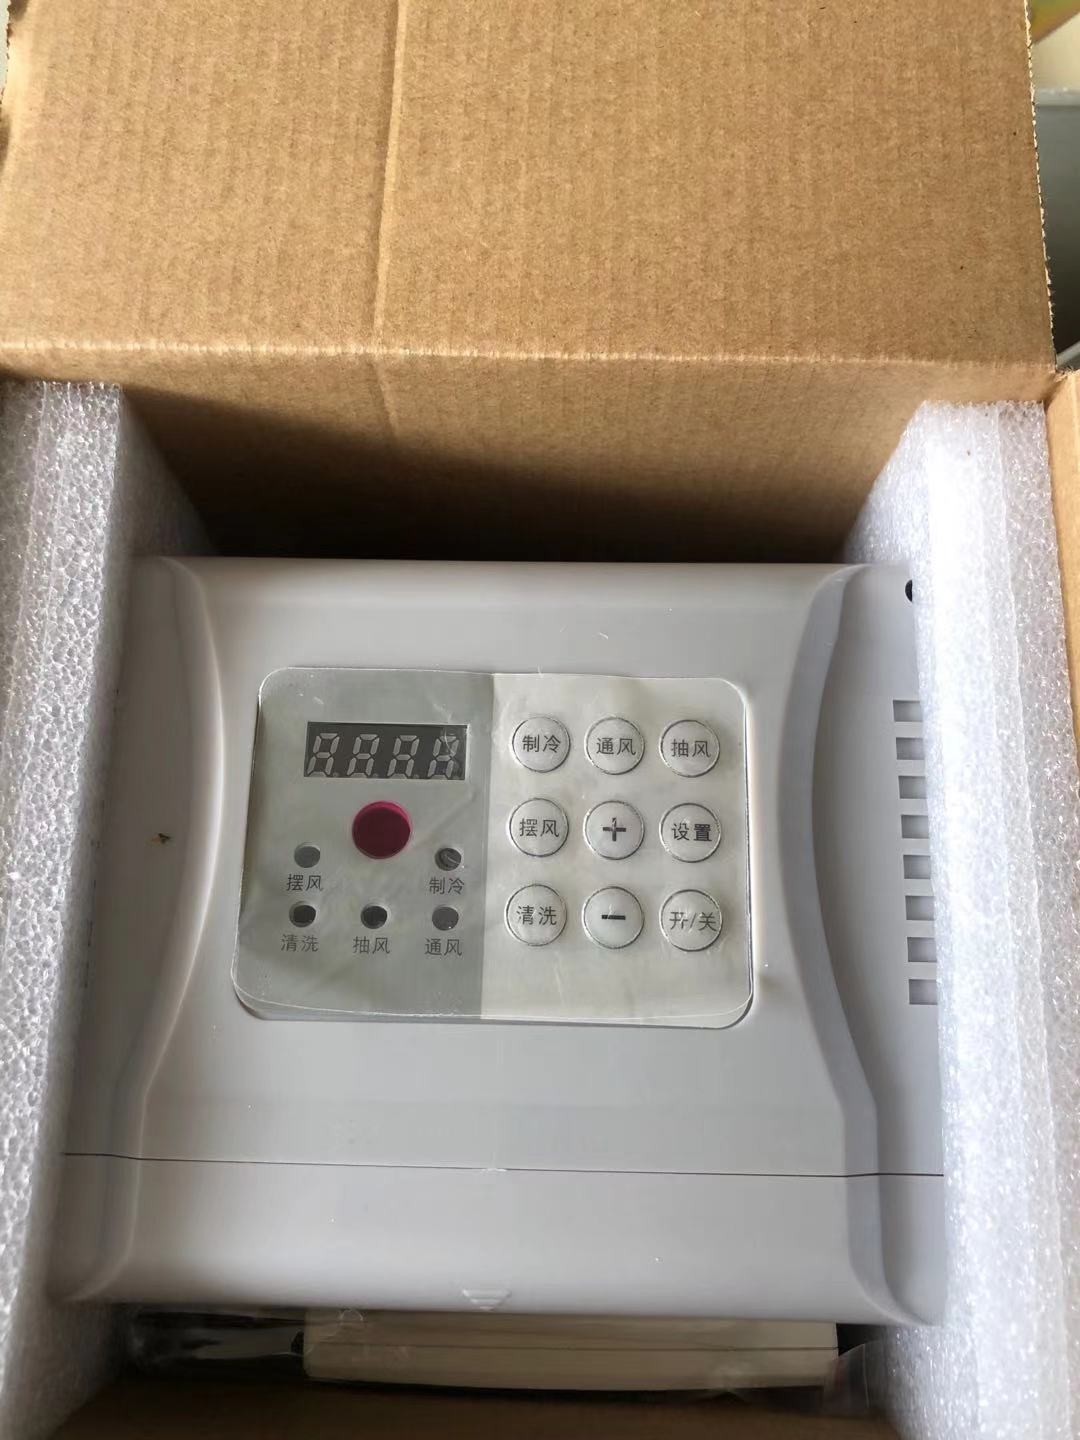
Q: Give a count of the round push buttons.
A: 9